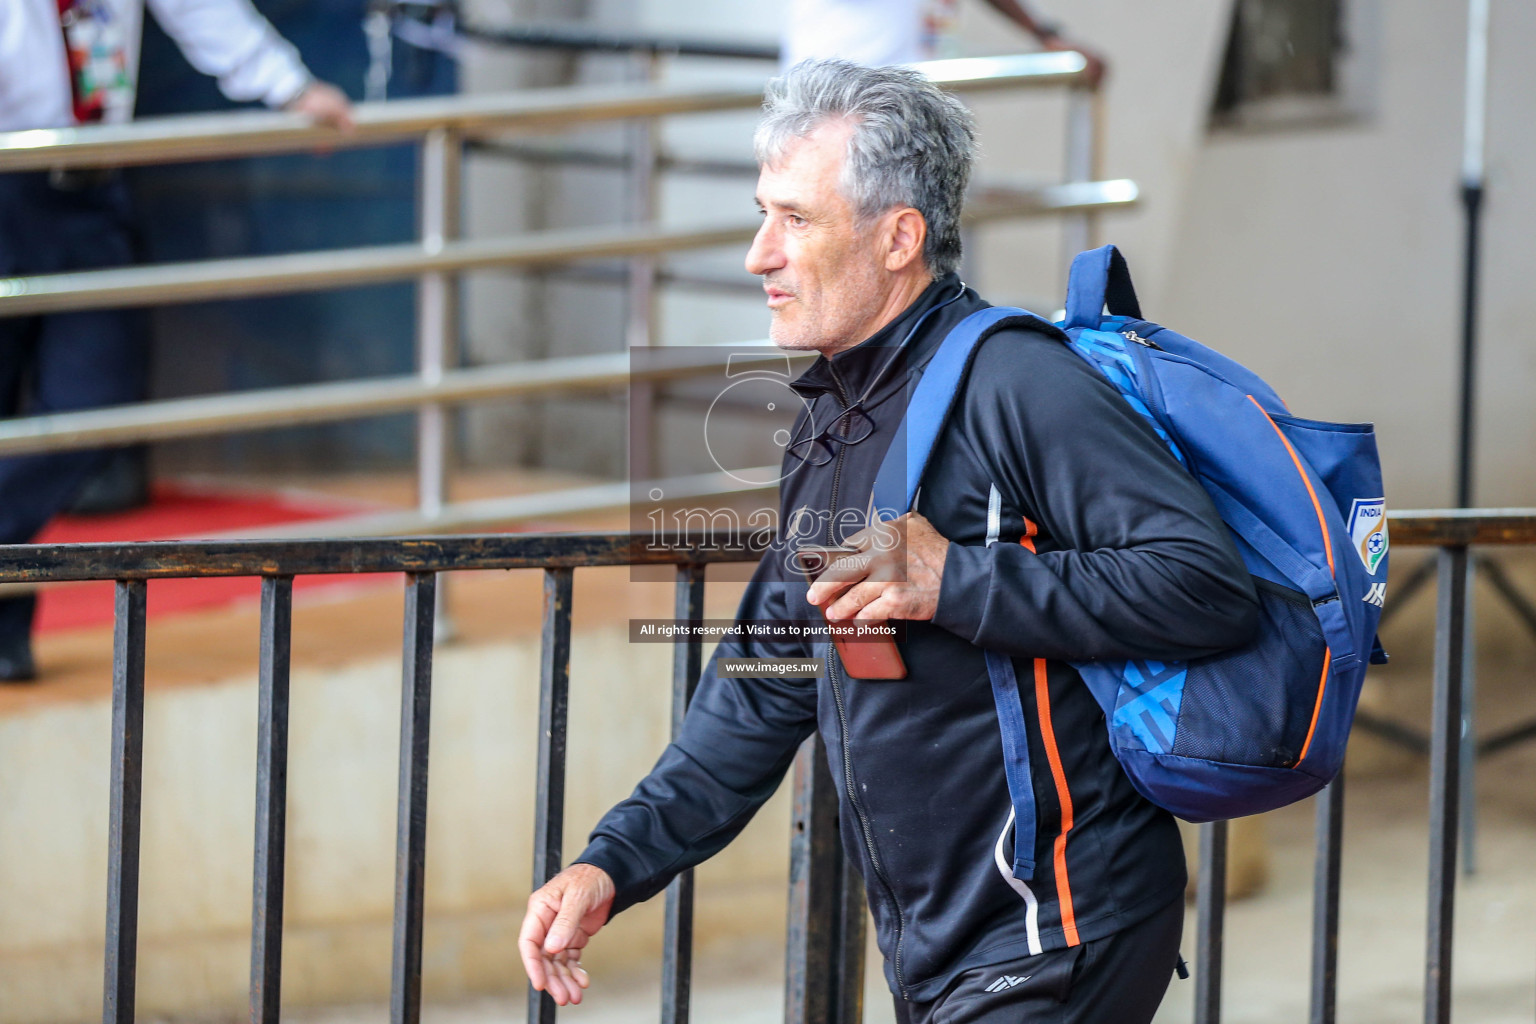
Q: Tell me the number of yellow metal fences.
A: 0